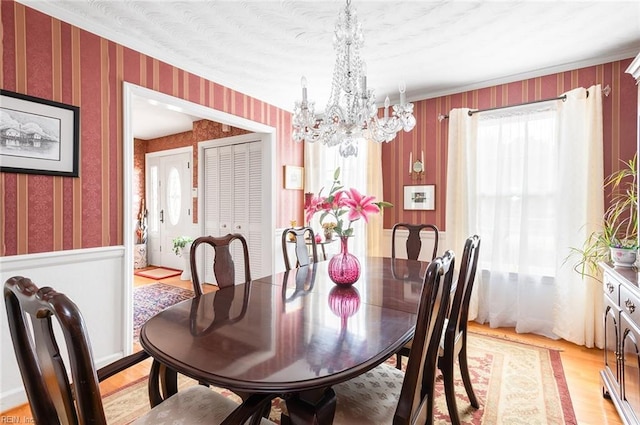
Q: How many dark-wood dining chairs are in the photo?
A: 6